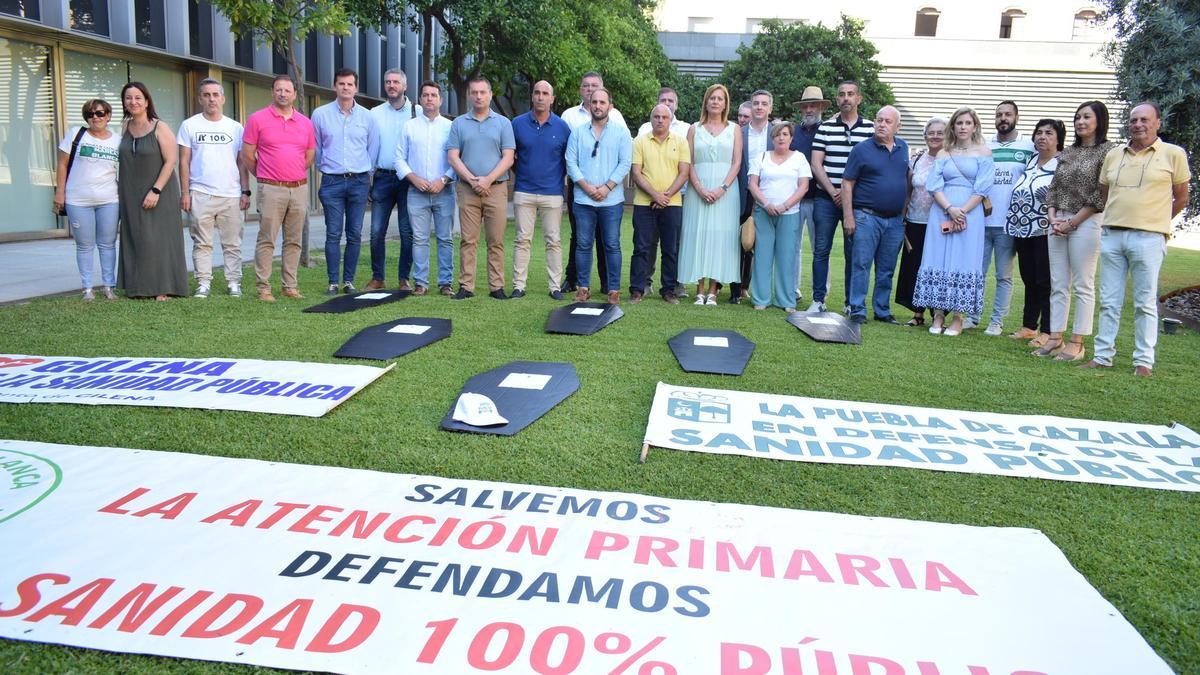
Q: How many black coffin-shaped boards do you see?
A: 6